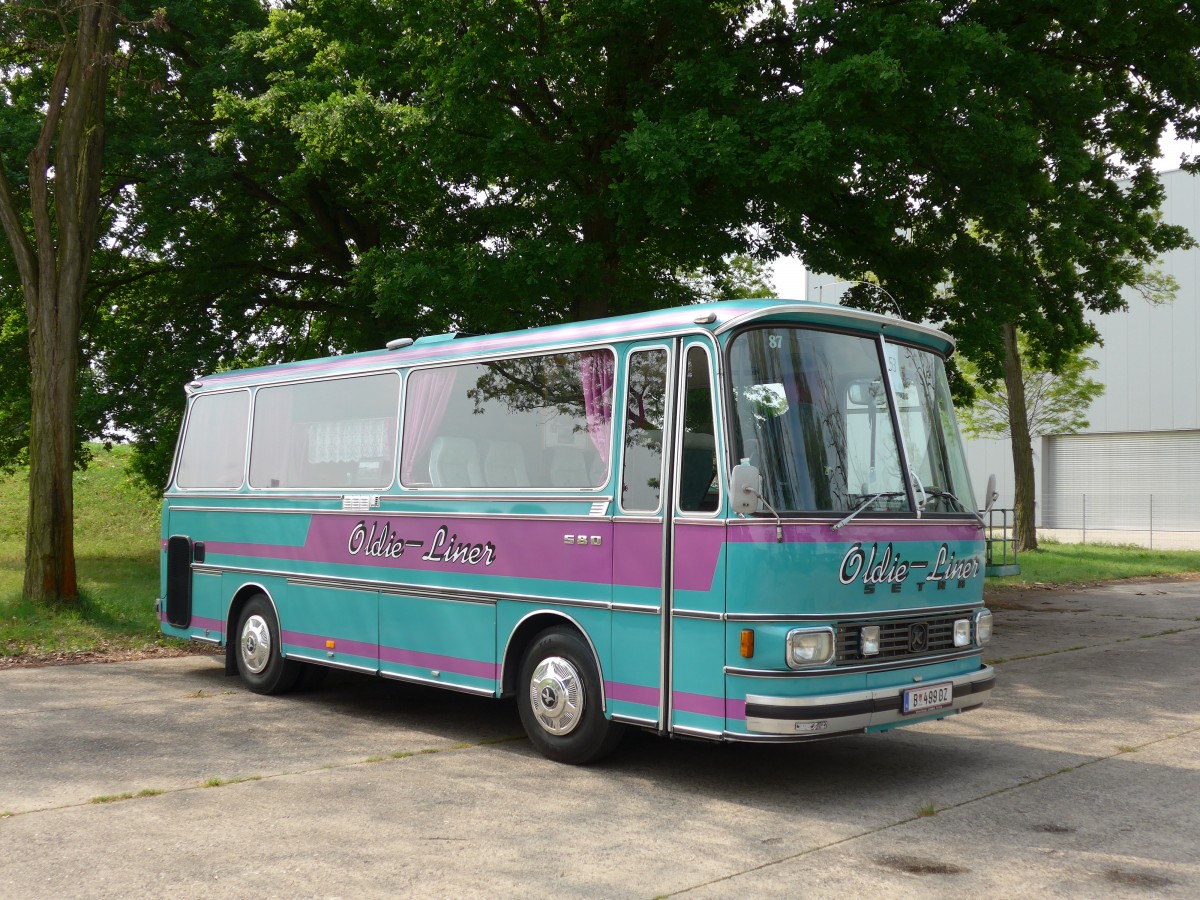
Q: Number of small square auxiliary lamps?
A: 2